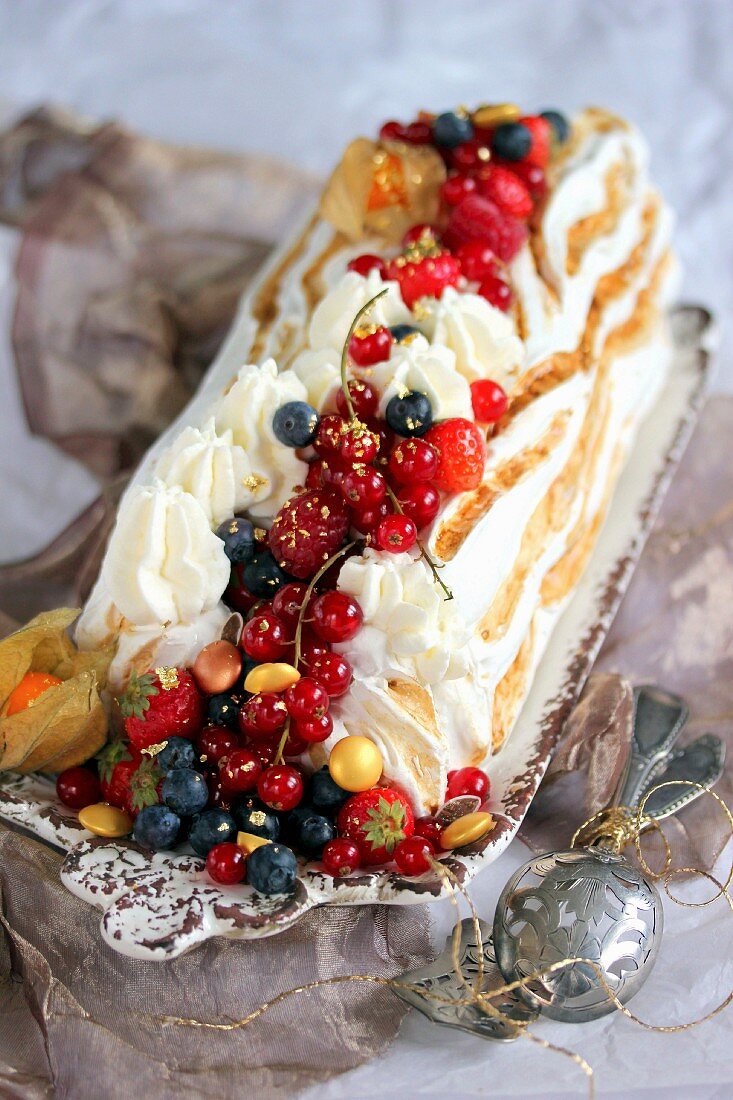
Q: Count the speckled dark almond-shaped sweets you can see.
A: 2